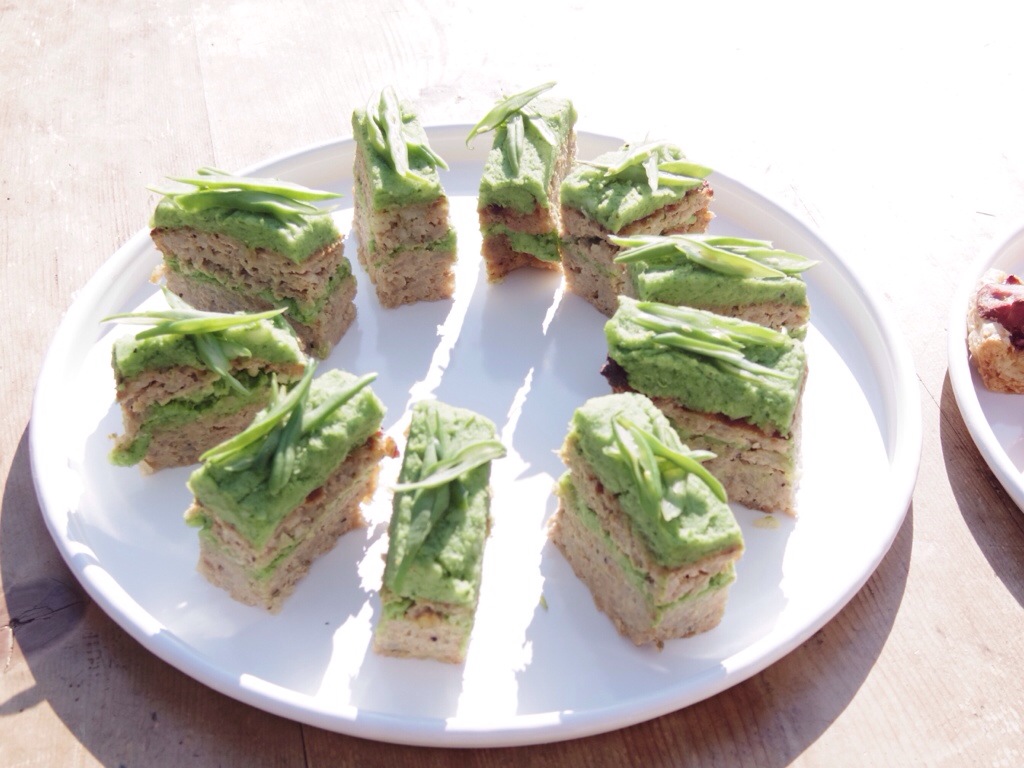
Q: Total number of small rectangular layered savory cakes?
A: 10